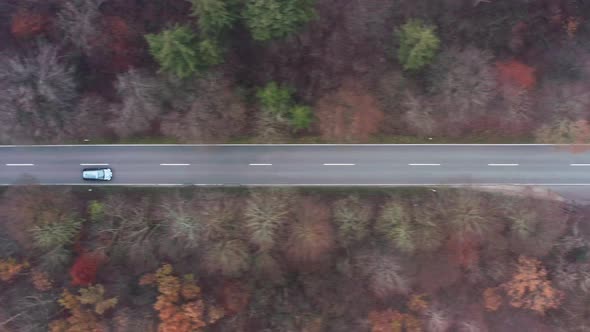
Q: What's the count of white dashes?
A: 8